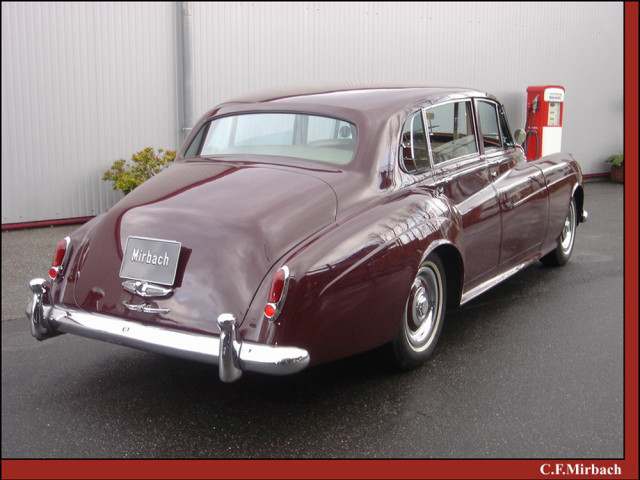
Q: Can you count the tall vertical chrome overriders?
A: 2